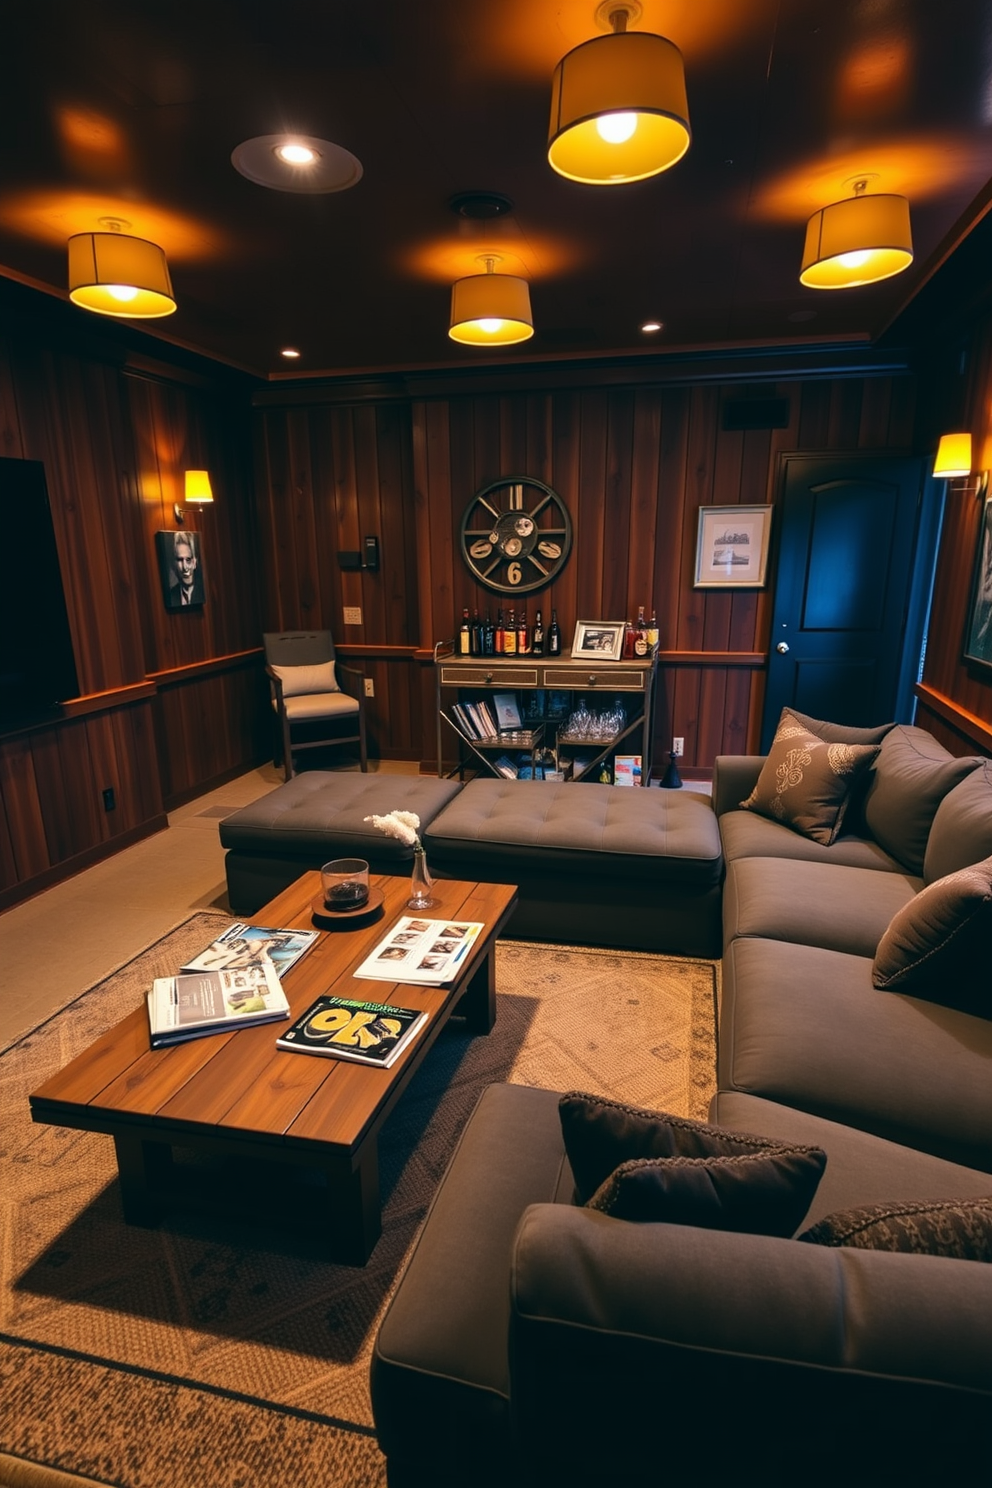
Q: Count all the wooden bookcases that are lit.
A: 0